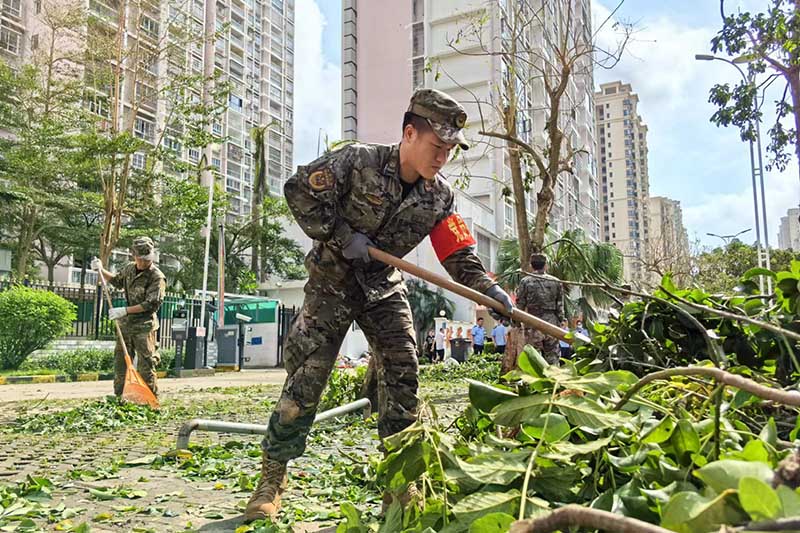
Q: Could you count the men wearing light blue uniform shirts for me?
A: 4